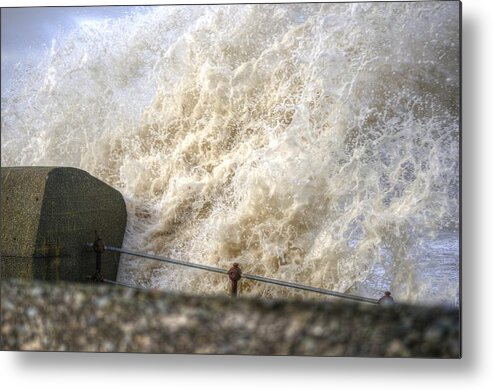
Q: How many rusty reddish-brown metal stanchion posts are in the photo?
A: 3